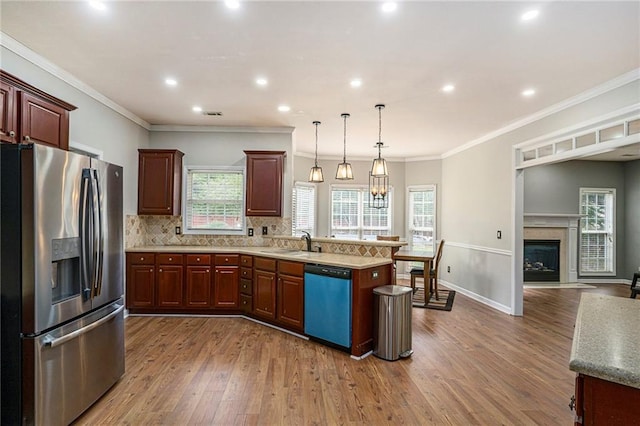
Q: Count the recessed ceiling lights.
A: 11